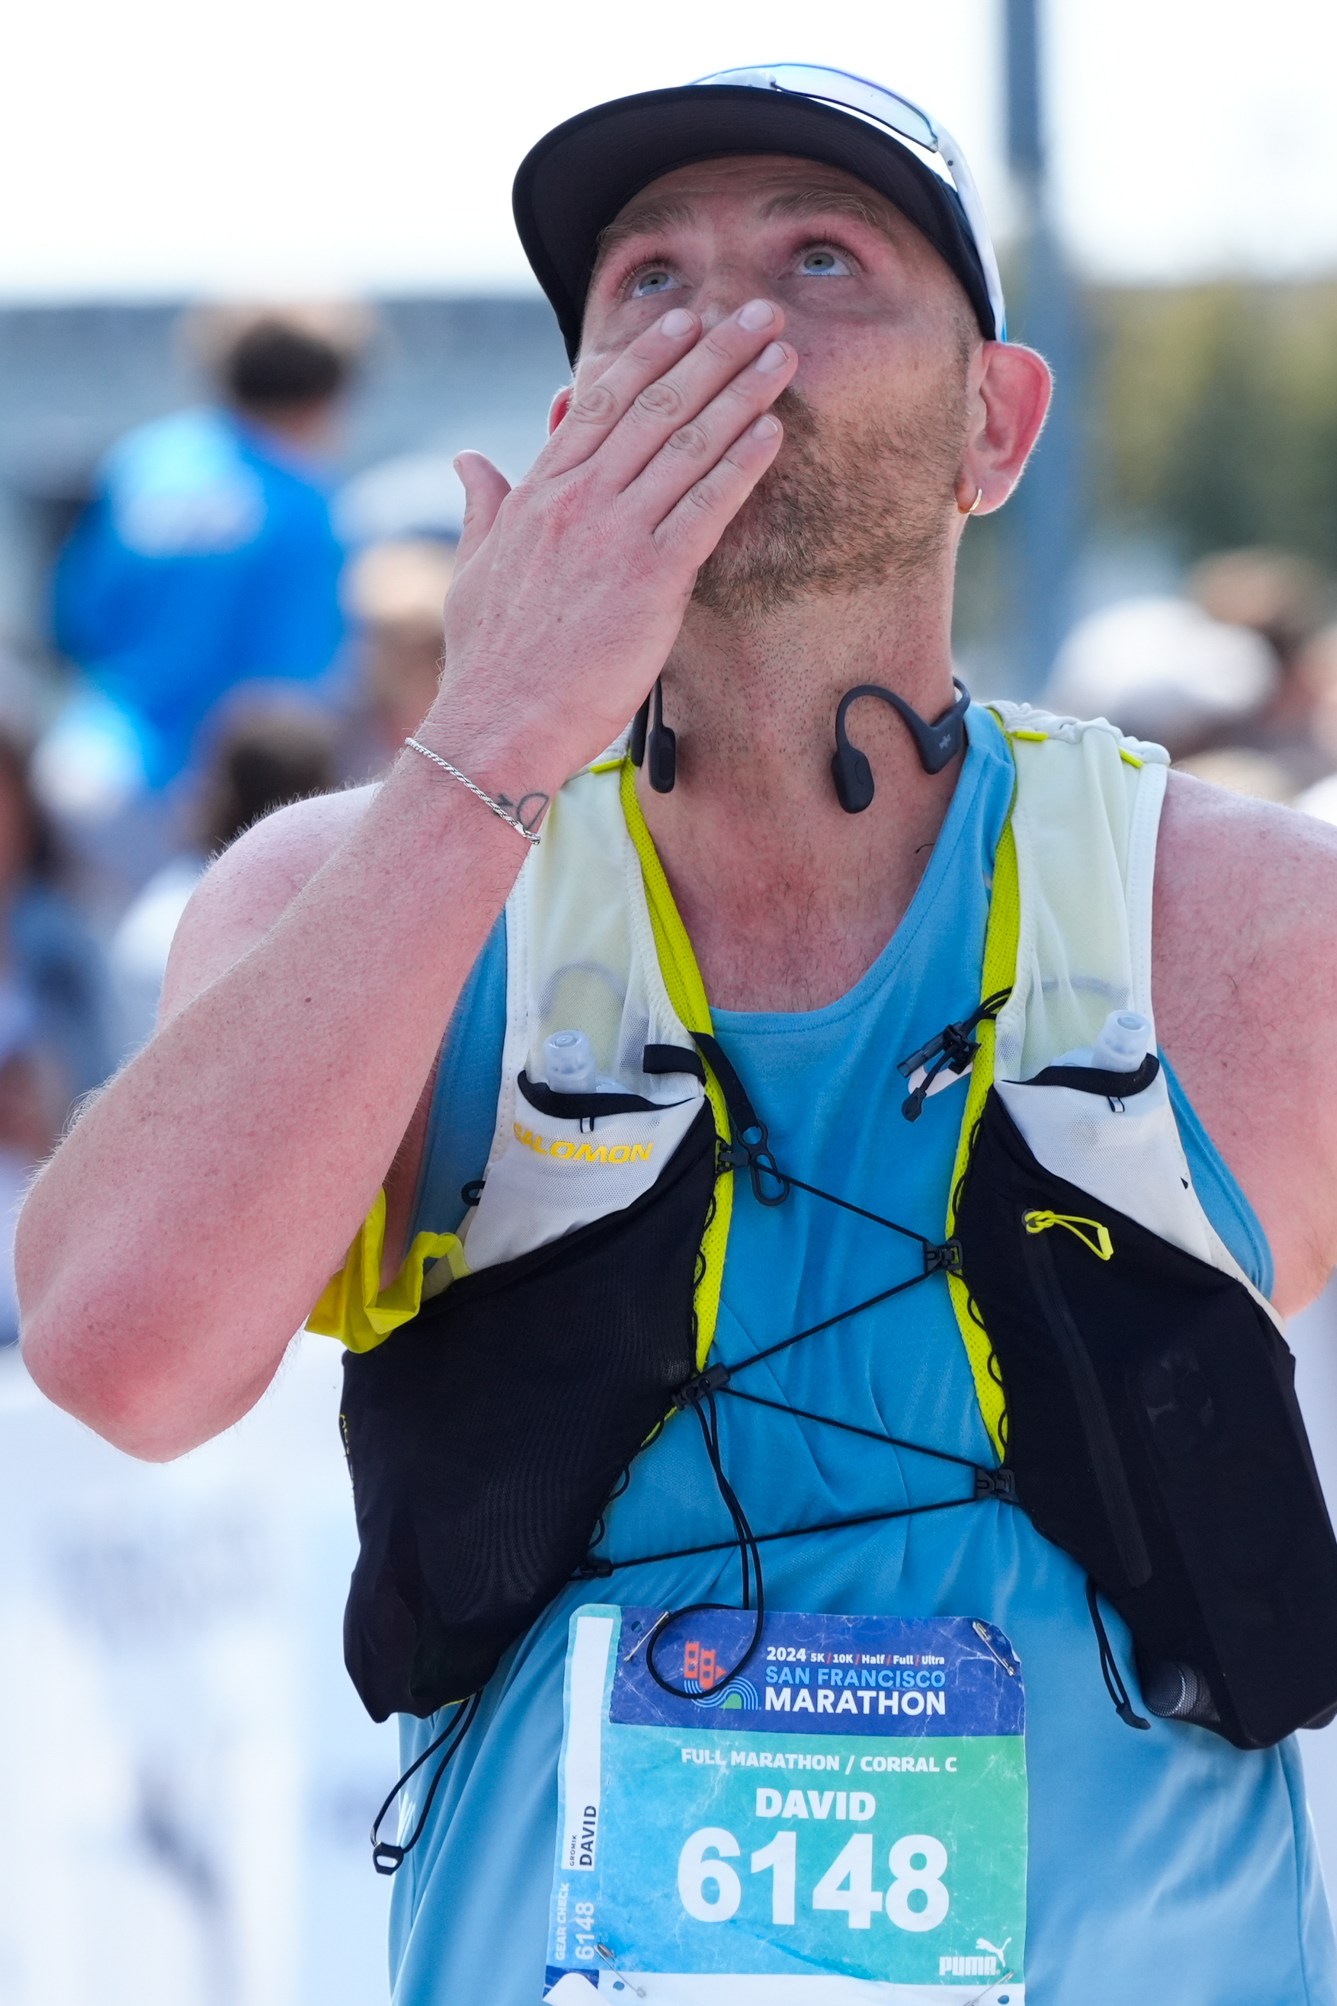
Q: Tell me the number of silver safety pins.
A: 4